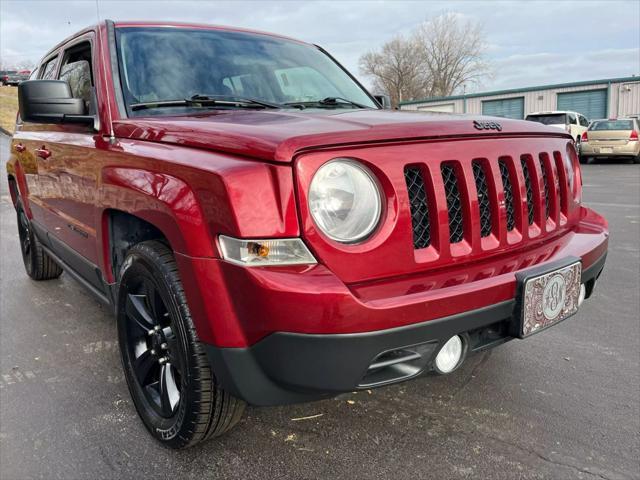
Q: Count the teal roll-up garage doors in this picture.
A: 2